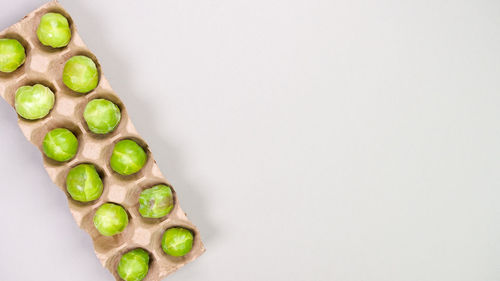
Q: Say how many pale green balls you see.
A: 12